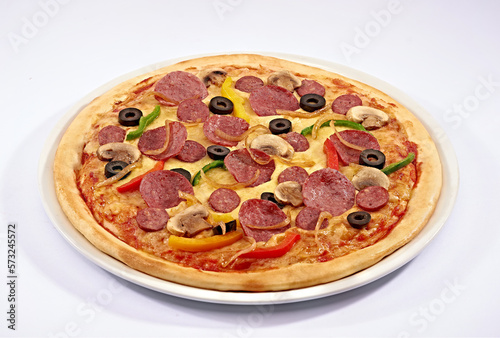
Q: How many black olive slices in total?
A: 11